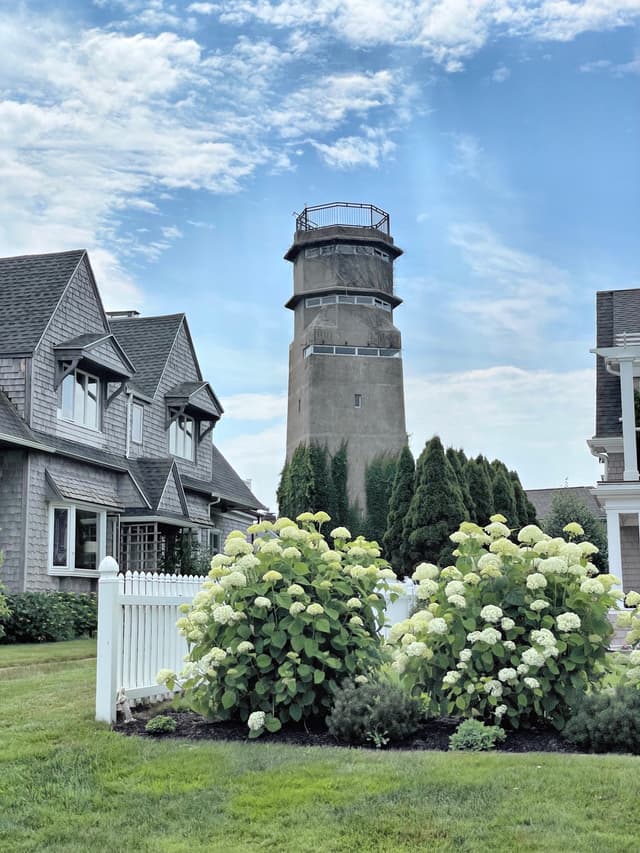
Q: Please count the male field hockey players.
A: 0